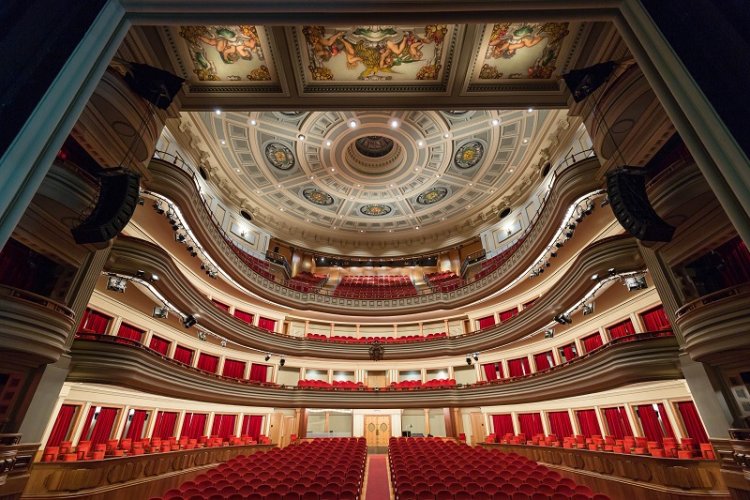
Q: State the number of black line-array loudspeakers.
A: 2